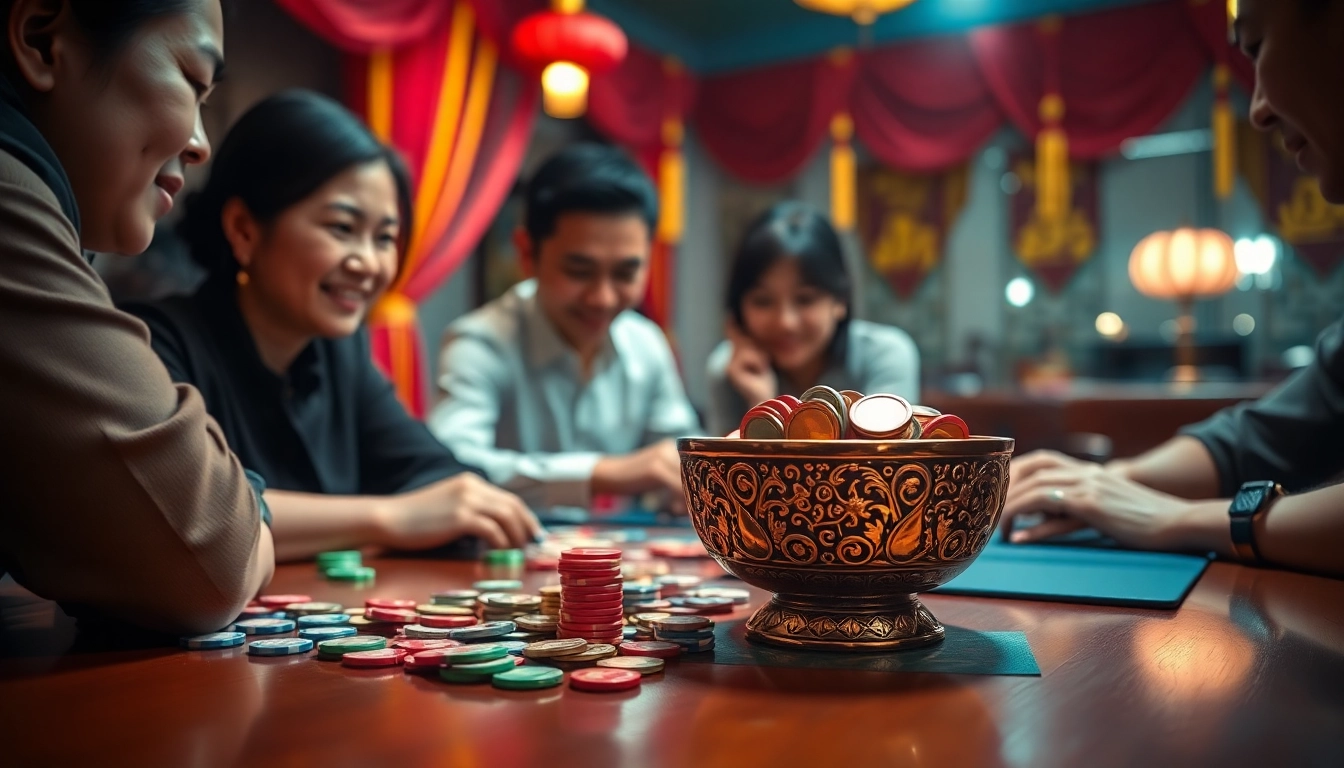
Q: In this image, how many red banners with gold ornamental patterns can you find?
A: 3